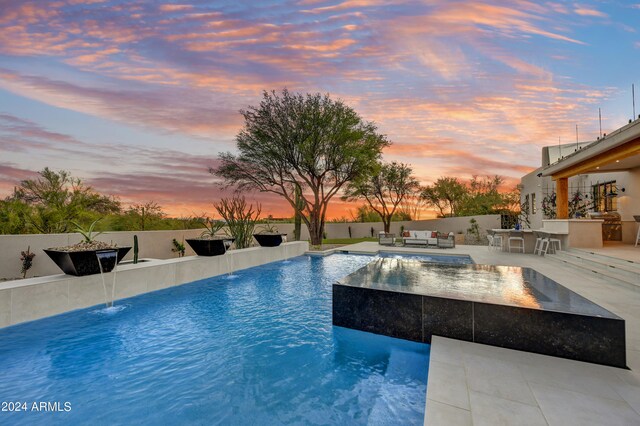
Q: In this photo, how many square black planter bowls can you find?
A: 3